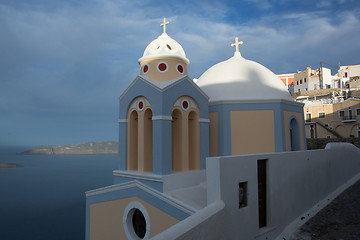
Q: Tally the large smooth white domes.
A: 1